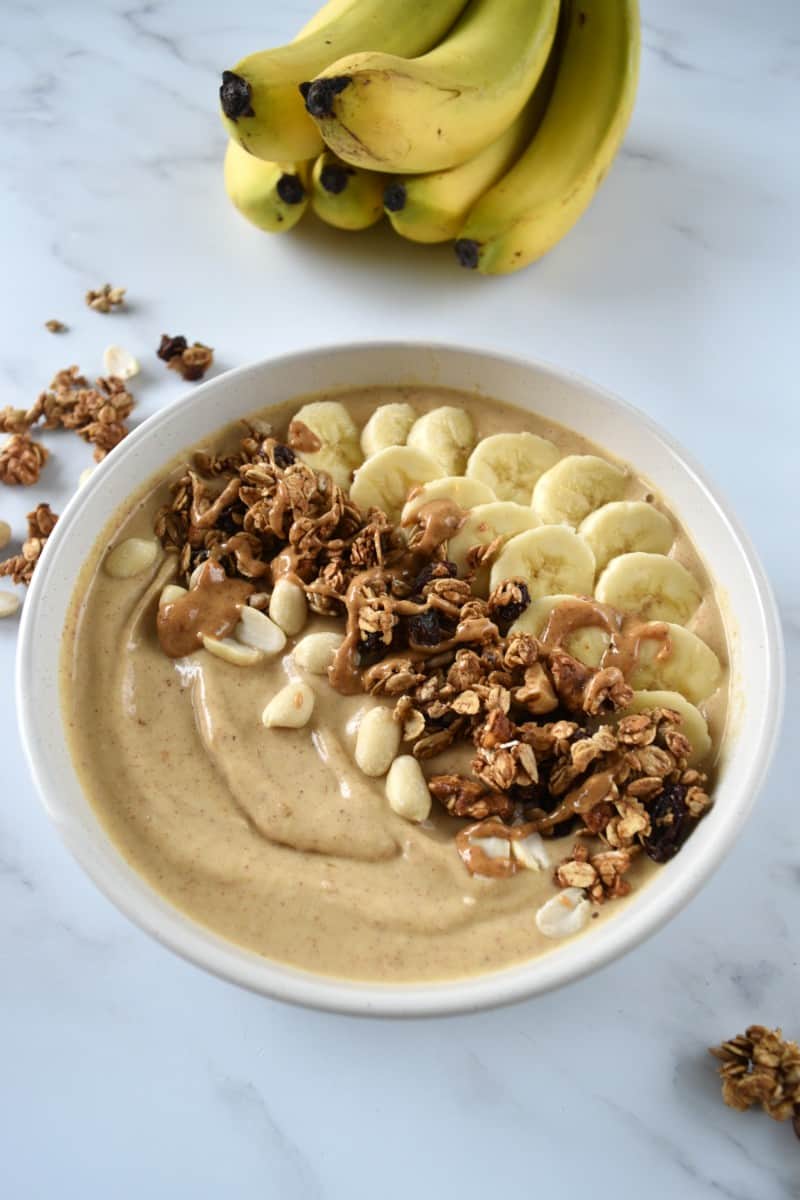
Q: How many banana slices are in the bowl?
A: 14